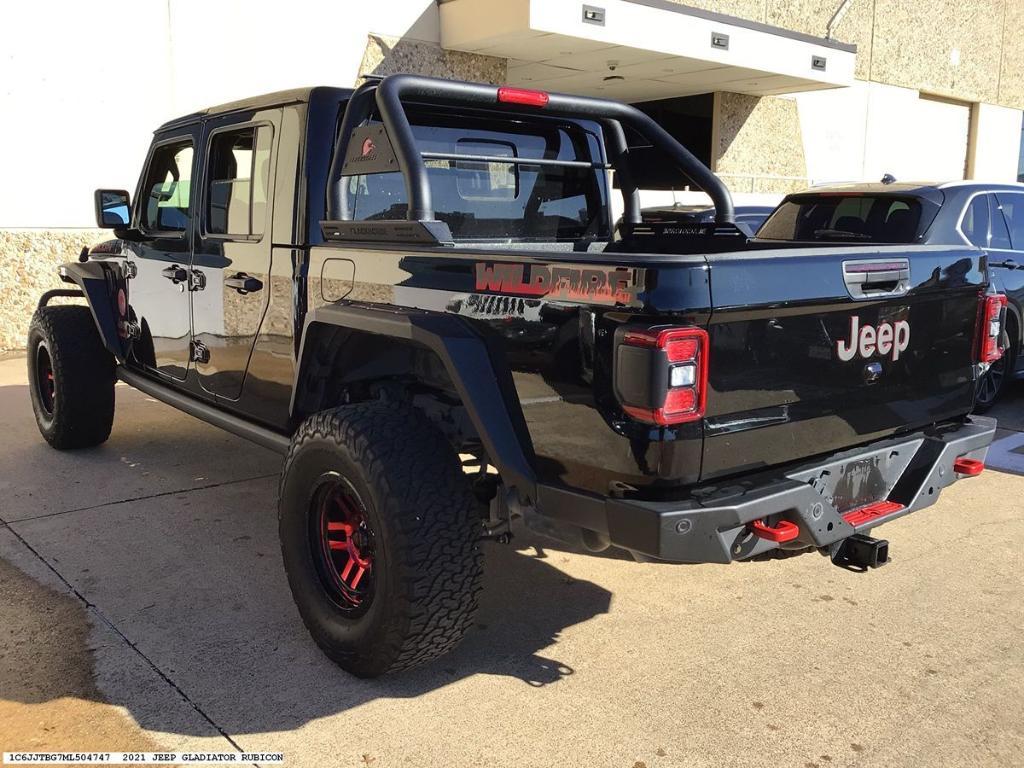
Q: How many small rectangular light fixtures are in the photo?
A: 3